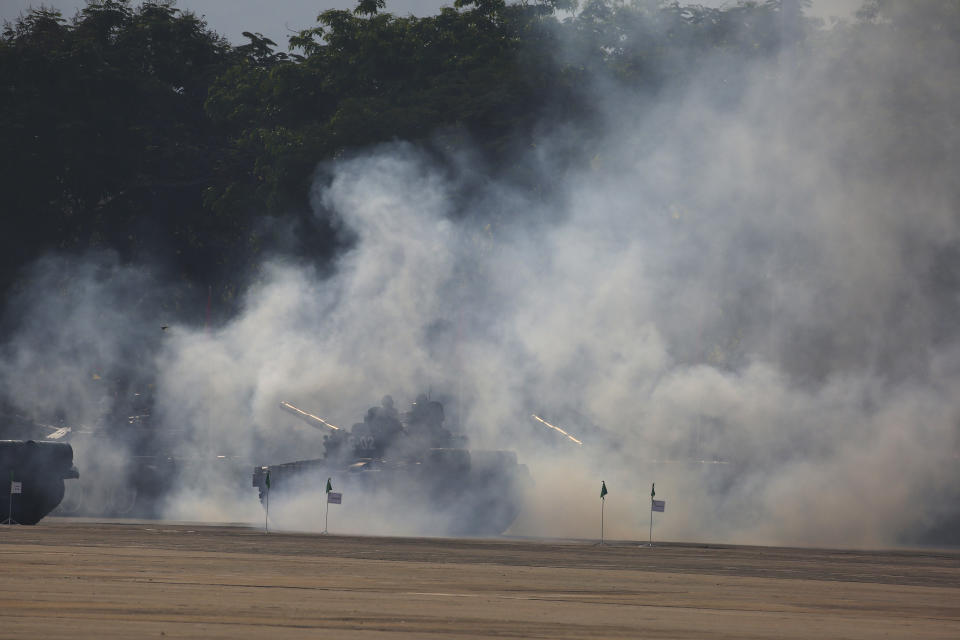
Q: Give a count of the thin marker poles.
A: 5